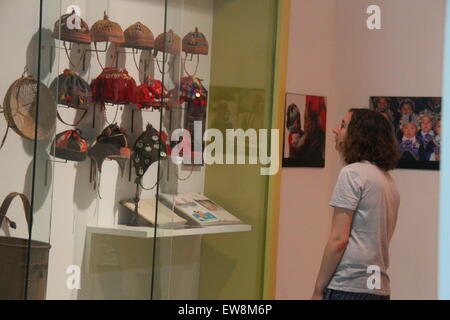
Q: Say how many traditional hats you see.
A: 13